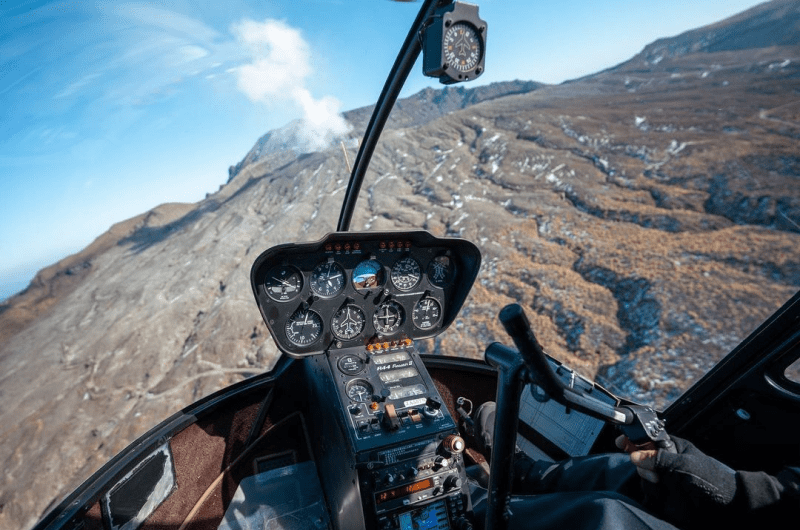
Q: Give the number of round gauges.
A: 12